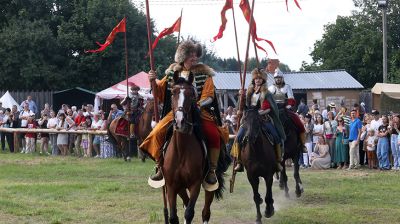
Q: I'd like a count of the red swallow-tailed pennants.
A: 5